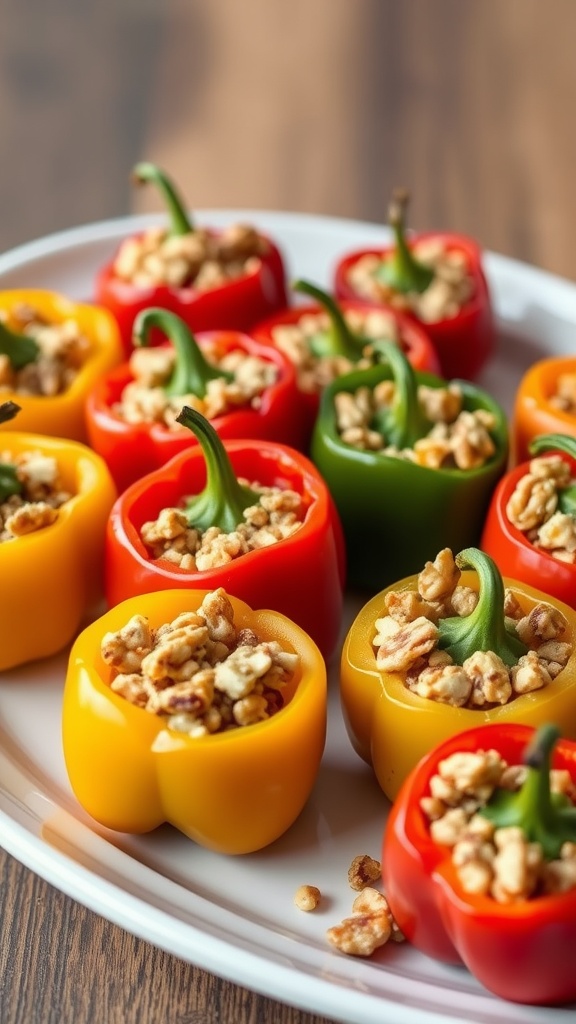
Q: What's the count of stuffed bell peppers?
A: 13